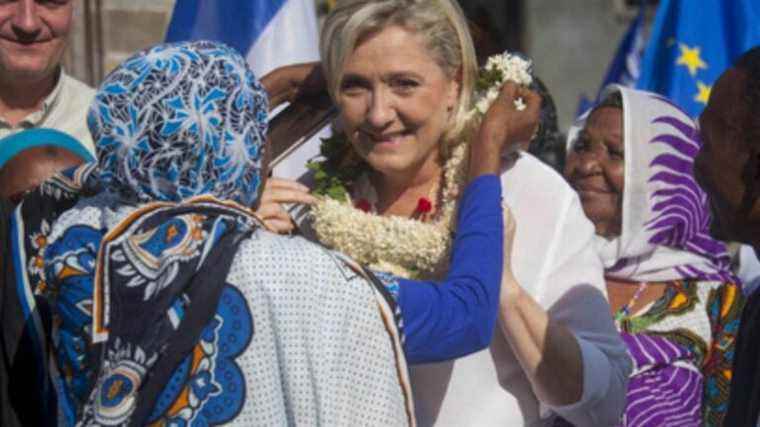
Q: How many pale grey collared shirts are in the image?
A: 1